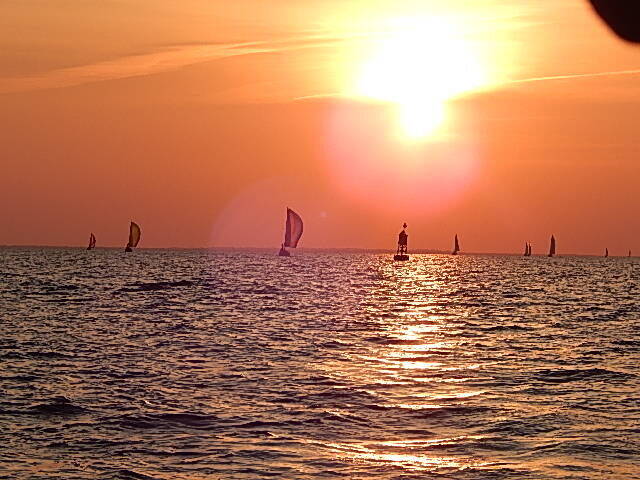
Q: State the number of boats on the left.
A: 3